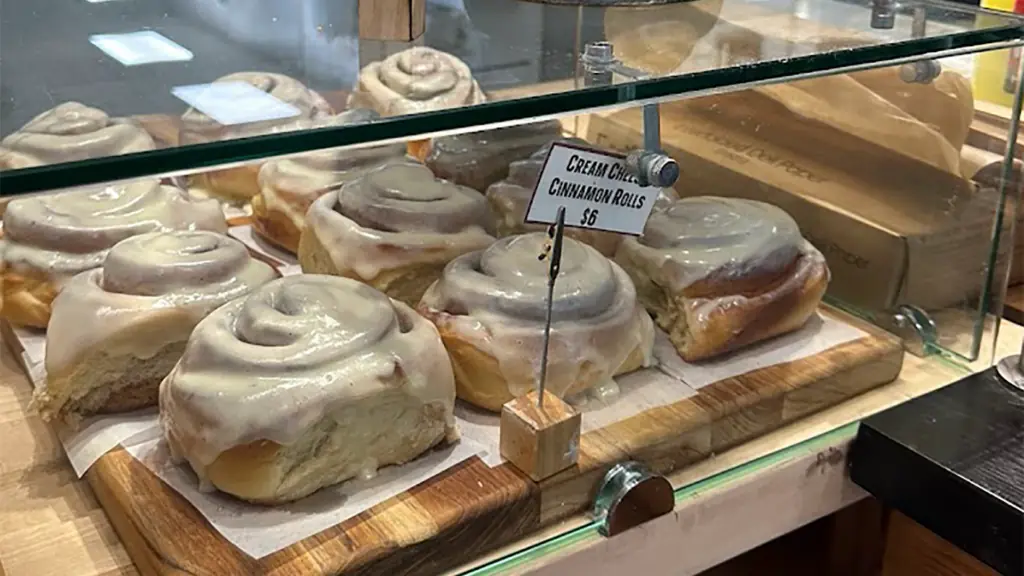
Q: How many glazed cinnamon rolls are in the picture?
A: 12